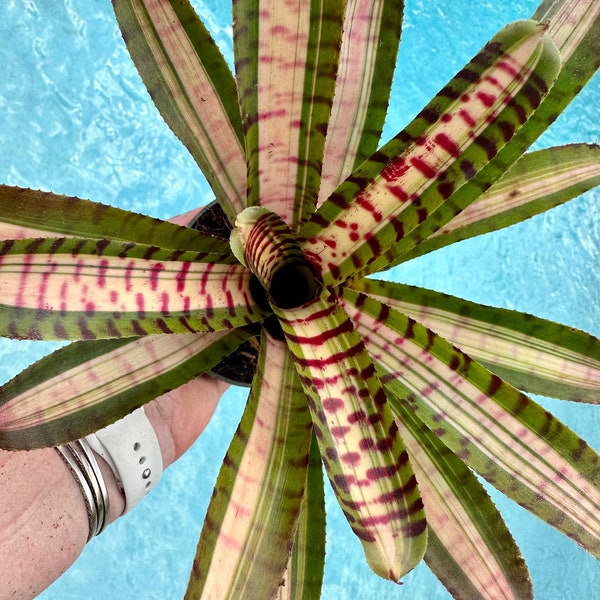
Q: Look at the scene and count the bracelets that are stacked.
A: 3